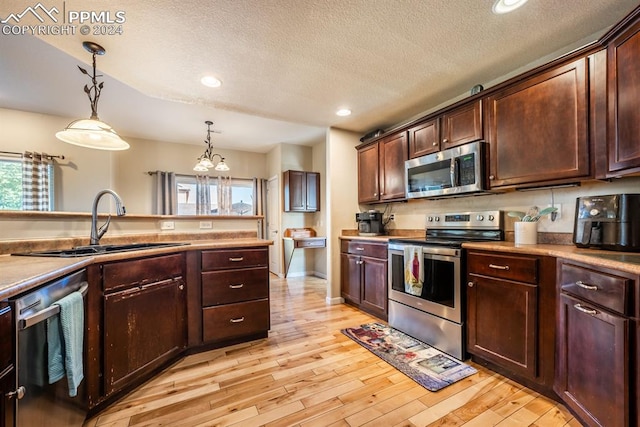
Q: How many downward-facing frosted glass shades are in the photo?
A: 4